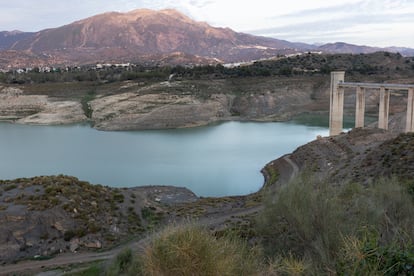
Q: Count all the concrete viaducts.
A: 1